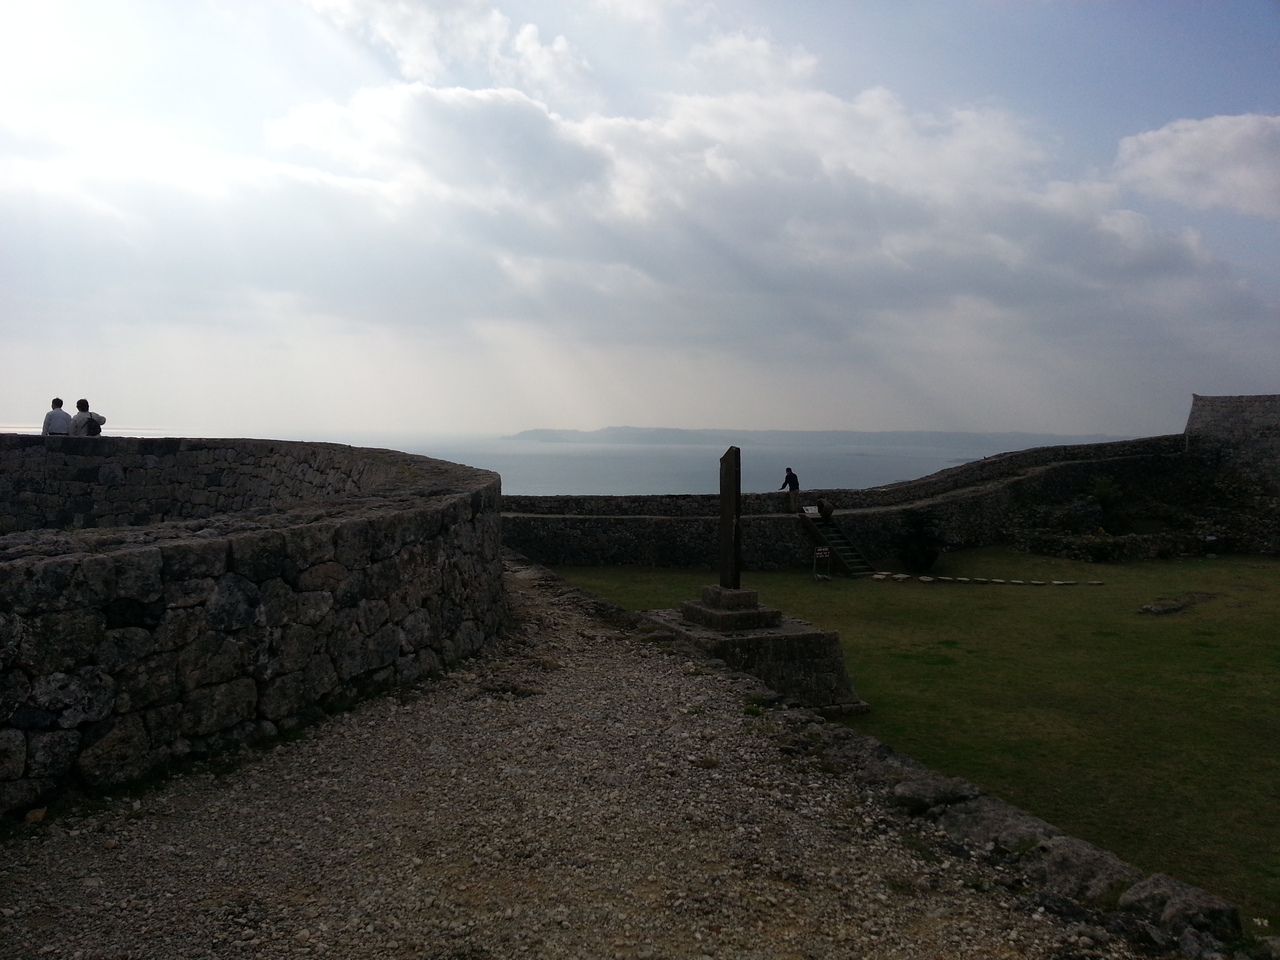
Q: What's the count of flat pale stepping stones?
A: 13